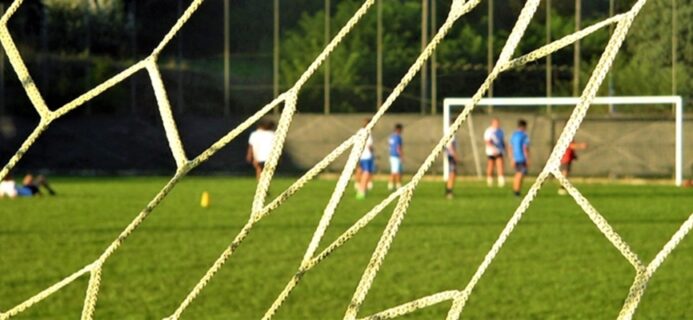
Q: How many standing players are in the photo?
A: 7